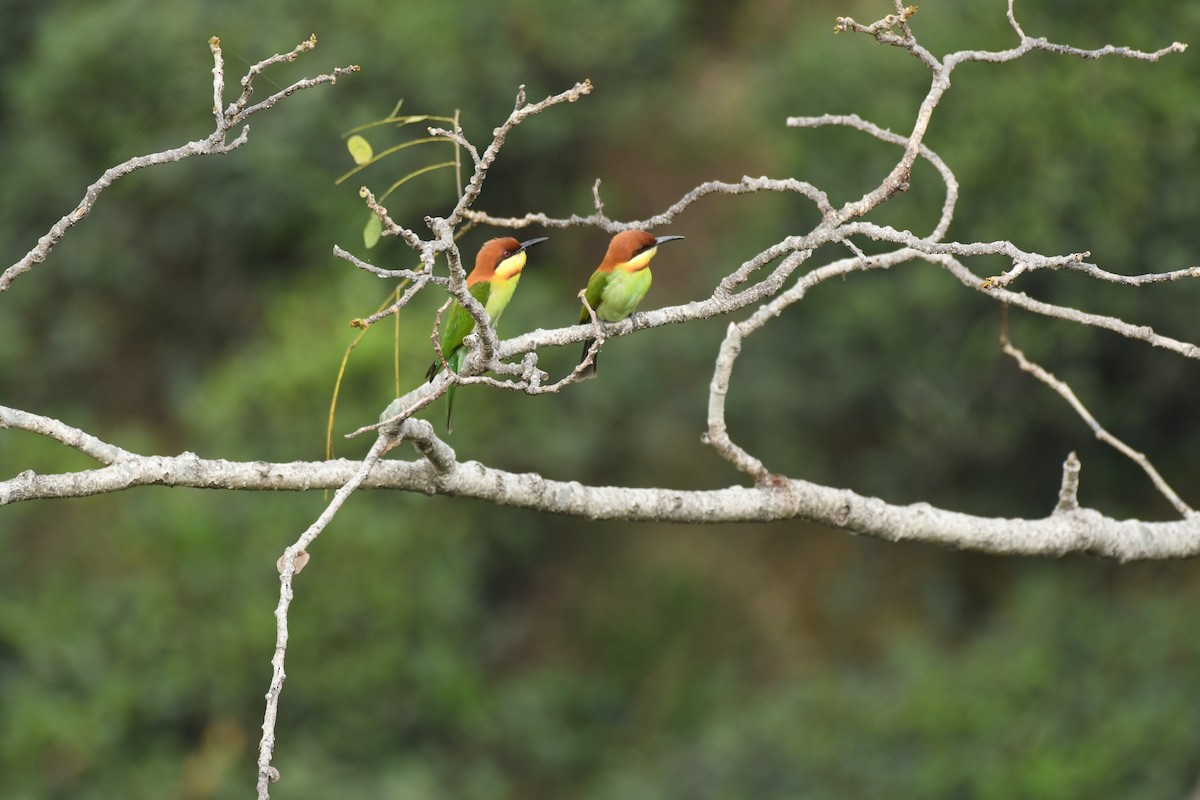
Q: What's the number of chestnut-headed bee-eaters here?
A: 2